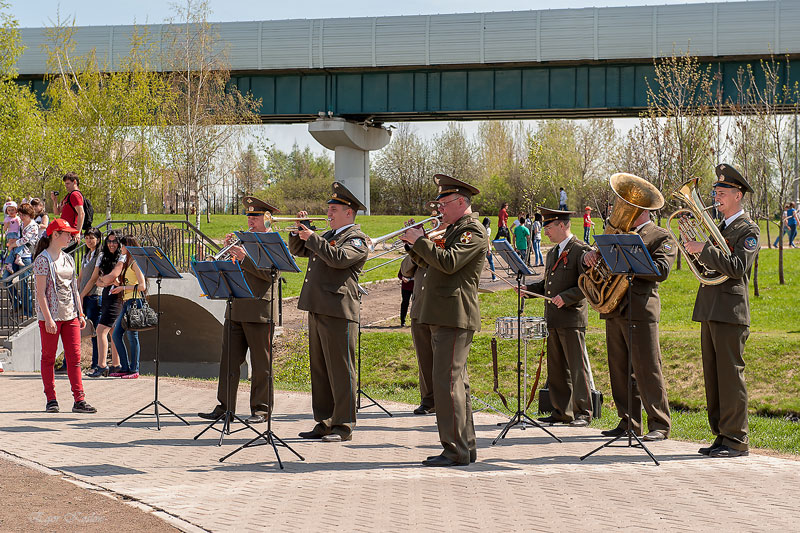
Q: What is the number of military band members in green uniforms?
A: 7